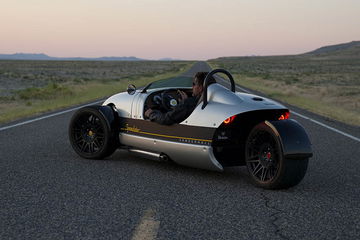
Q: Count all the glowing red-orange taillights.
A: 2